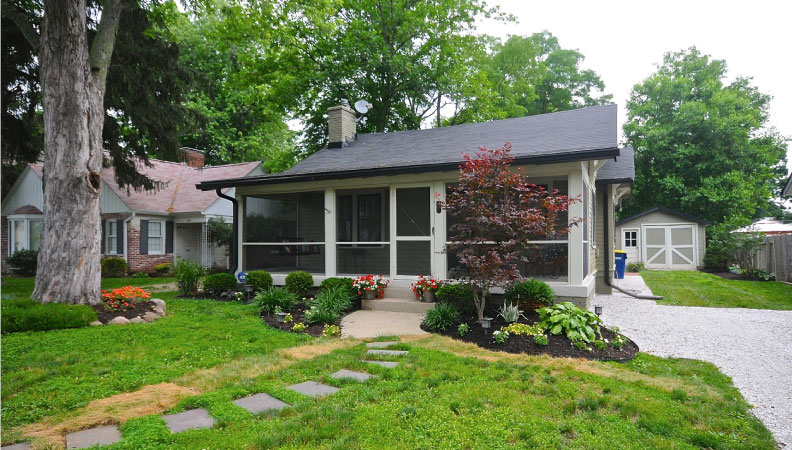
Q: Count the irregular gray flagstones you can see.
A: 9